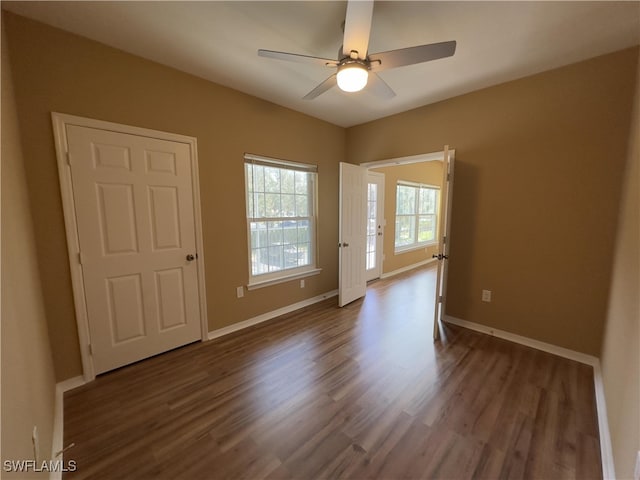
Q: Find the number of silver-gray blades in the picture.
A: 5